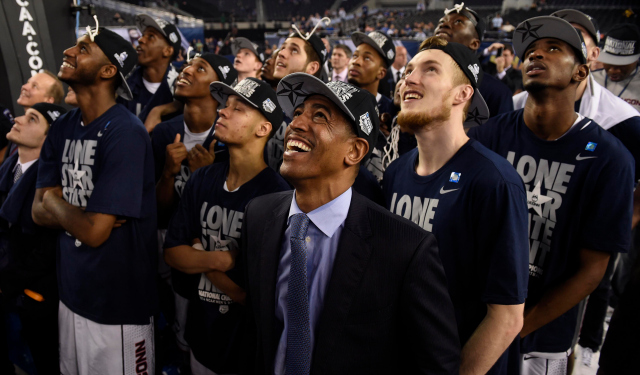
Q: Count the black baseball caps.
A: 14